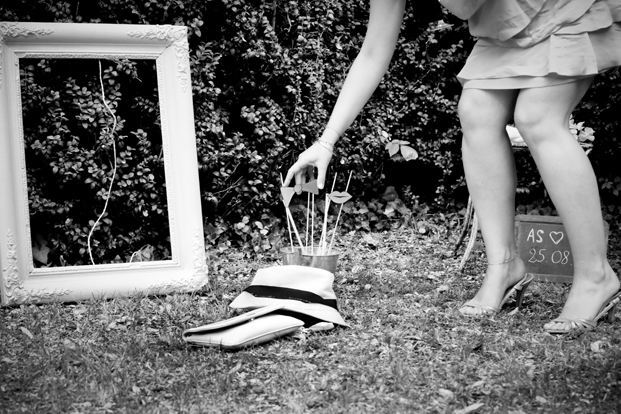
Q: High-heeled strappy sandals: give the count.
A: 2